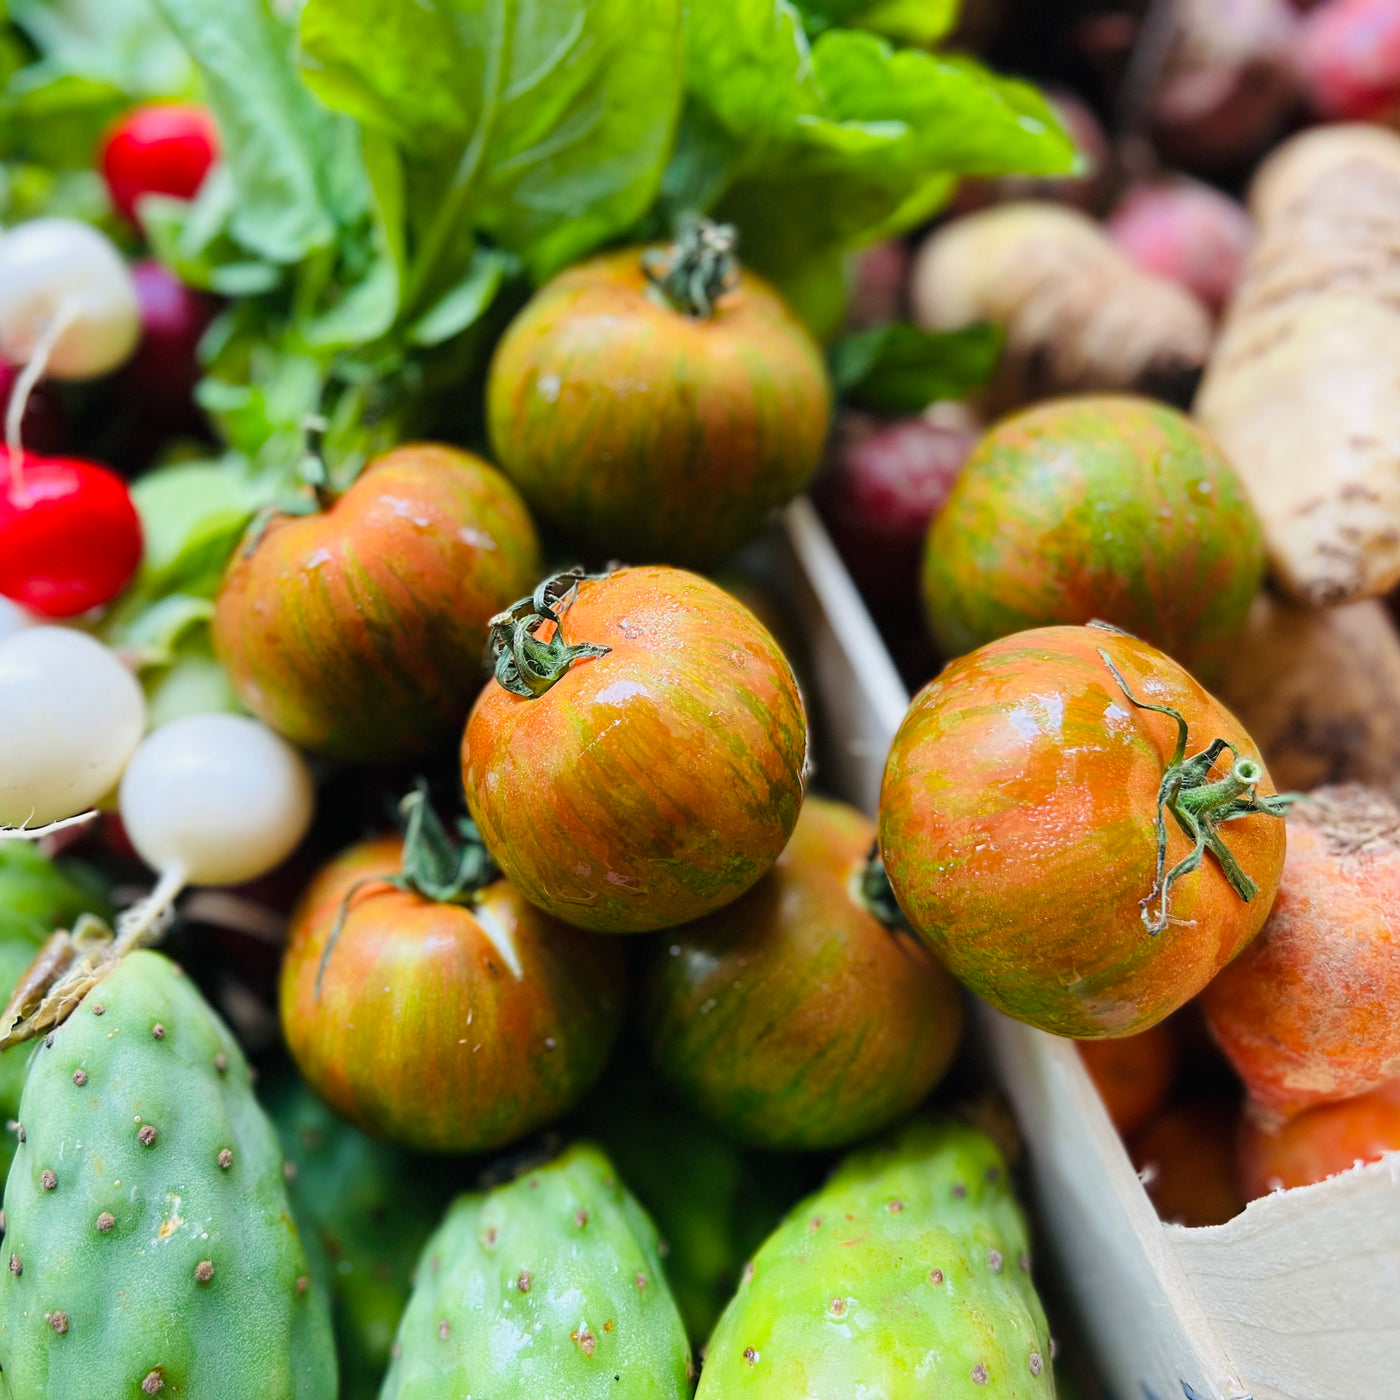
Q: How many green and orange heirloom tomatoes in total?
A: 7